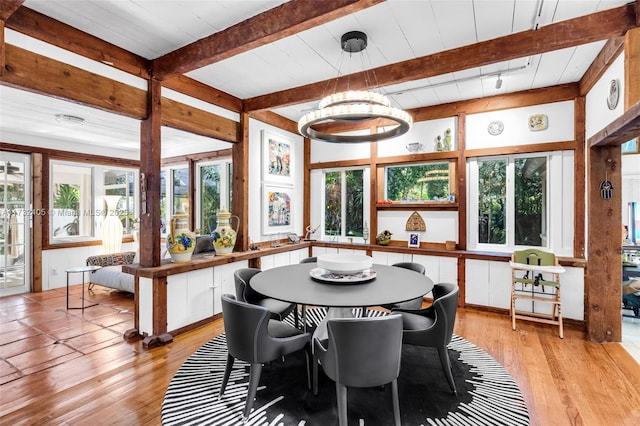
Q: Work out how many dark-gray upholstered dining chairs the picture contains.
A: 6